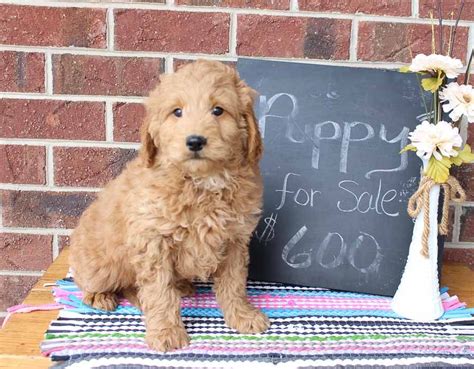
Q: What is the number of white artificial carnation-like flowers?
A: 3